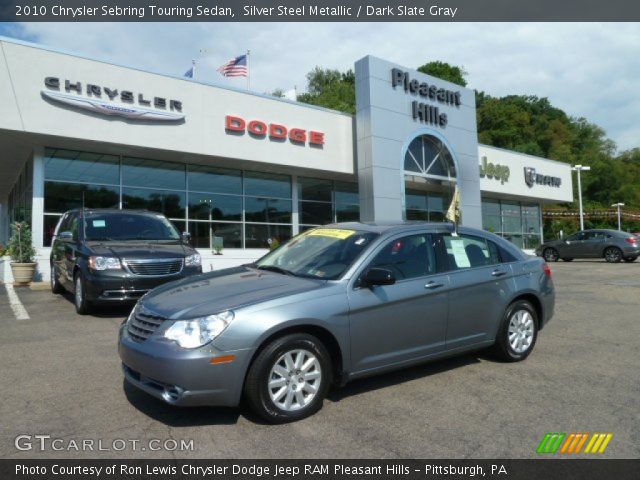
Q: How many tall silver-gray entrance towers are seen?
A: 1